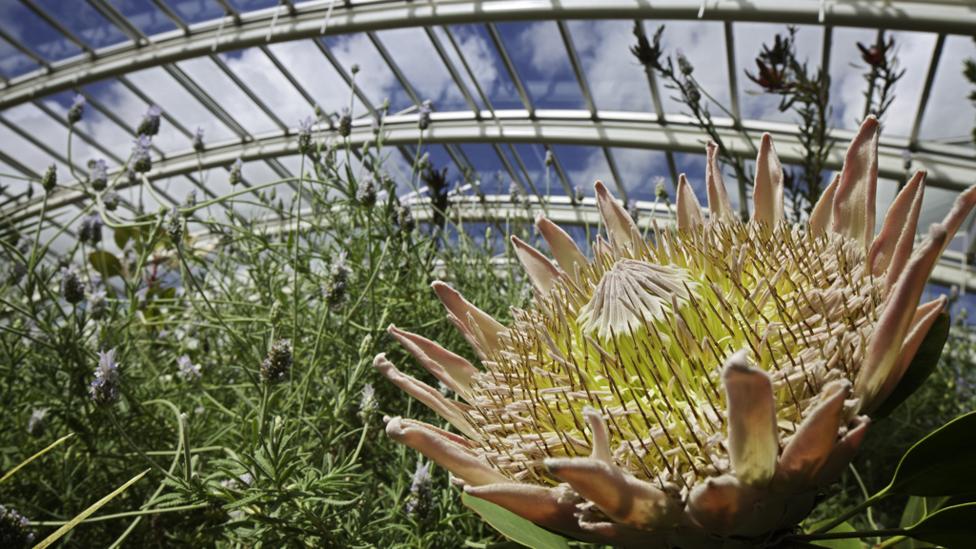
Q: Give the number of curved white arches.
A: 3